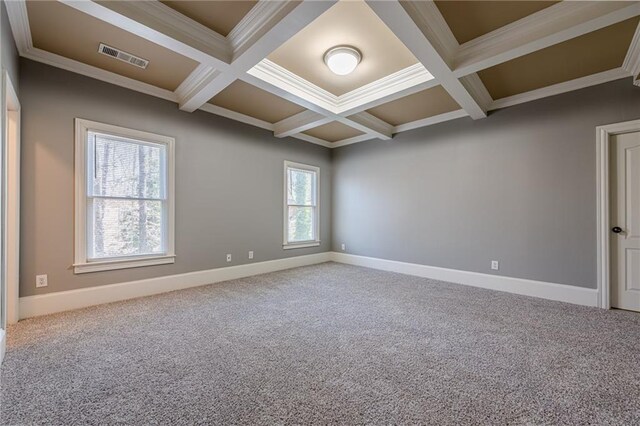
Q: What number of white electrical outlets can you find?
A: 5